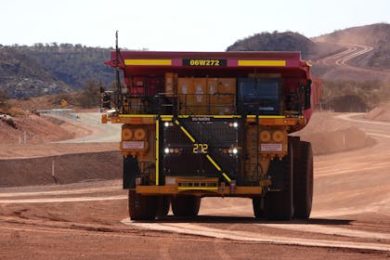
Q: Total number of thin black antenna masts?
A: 1